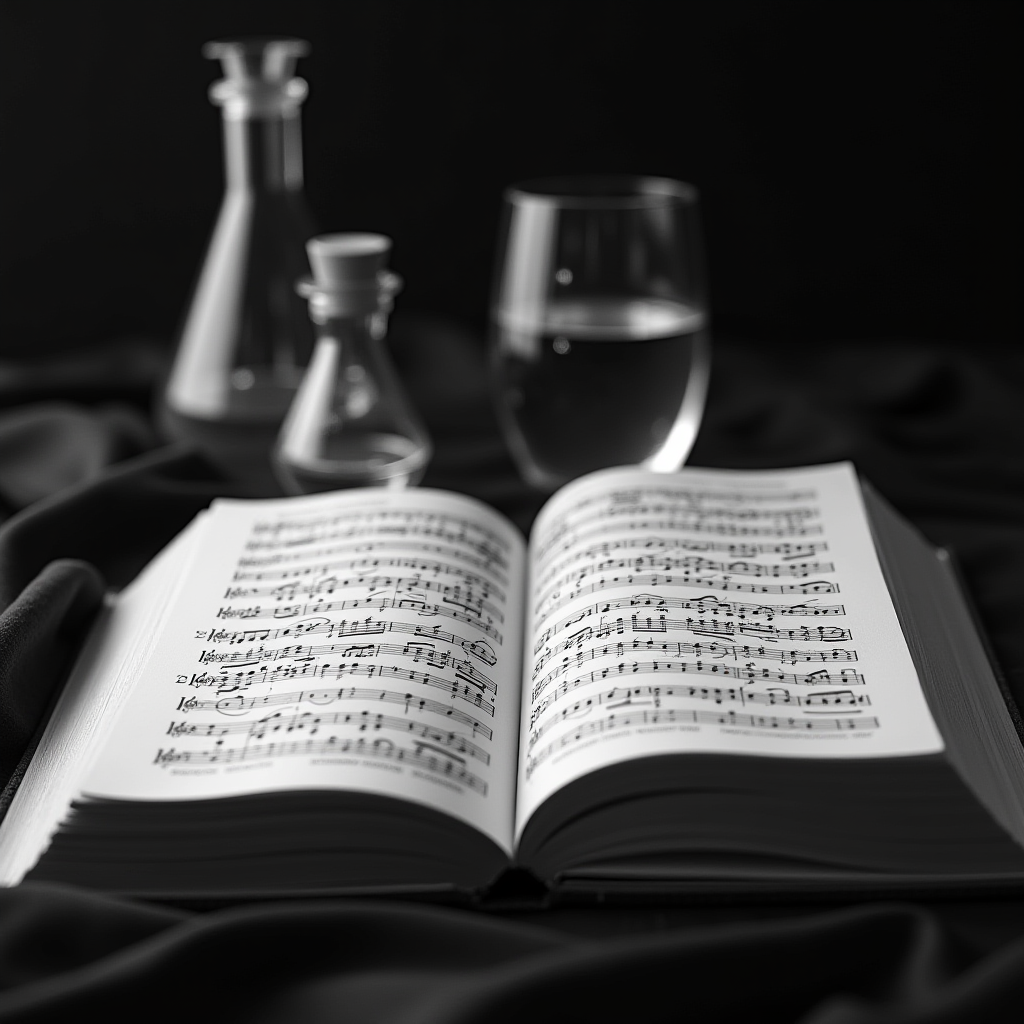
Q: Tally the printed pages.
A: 2